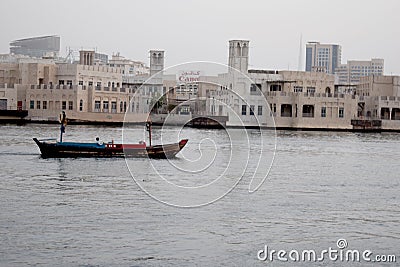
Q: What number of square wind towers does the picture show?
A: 3